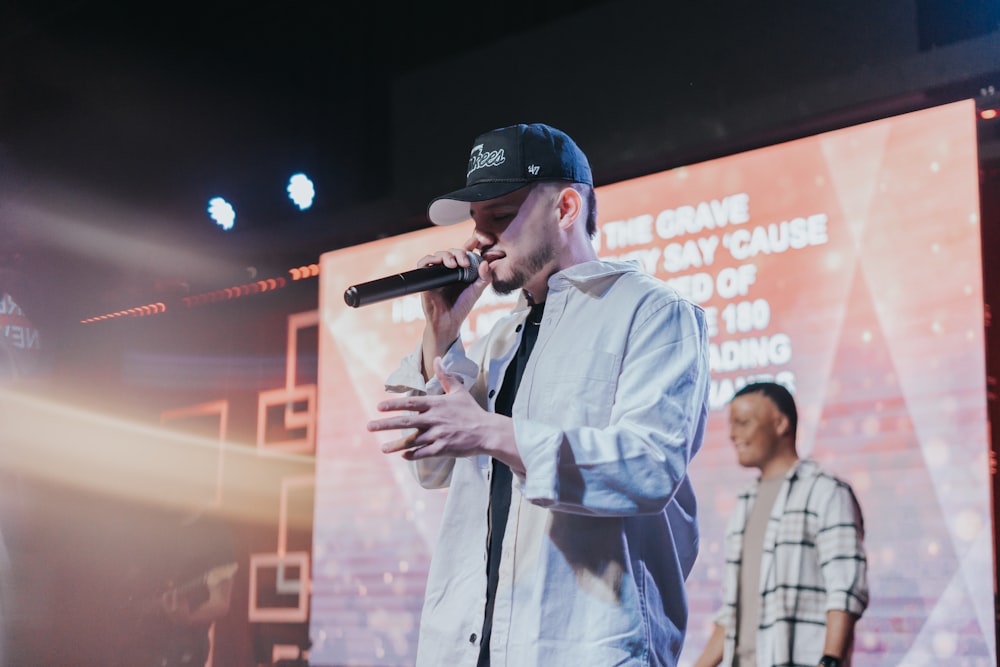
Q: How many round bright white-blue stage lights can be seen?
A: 2